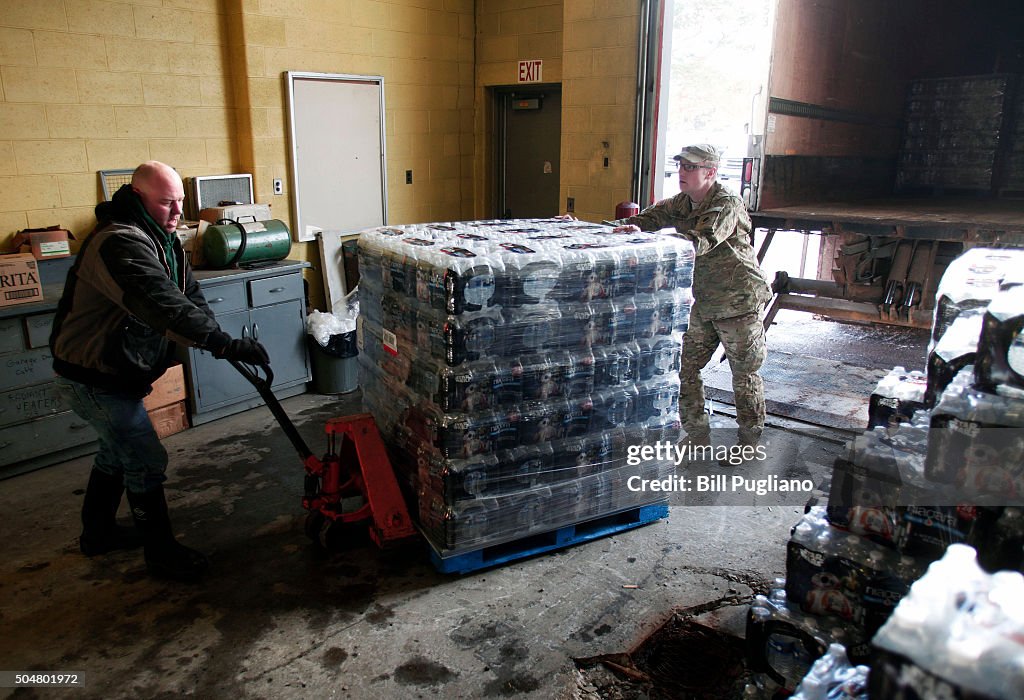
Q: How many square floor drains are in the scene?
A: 1